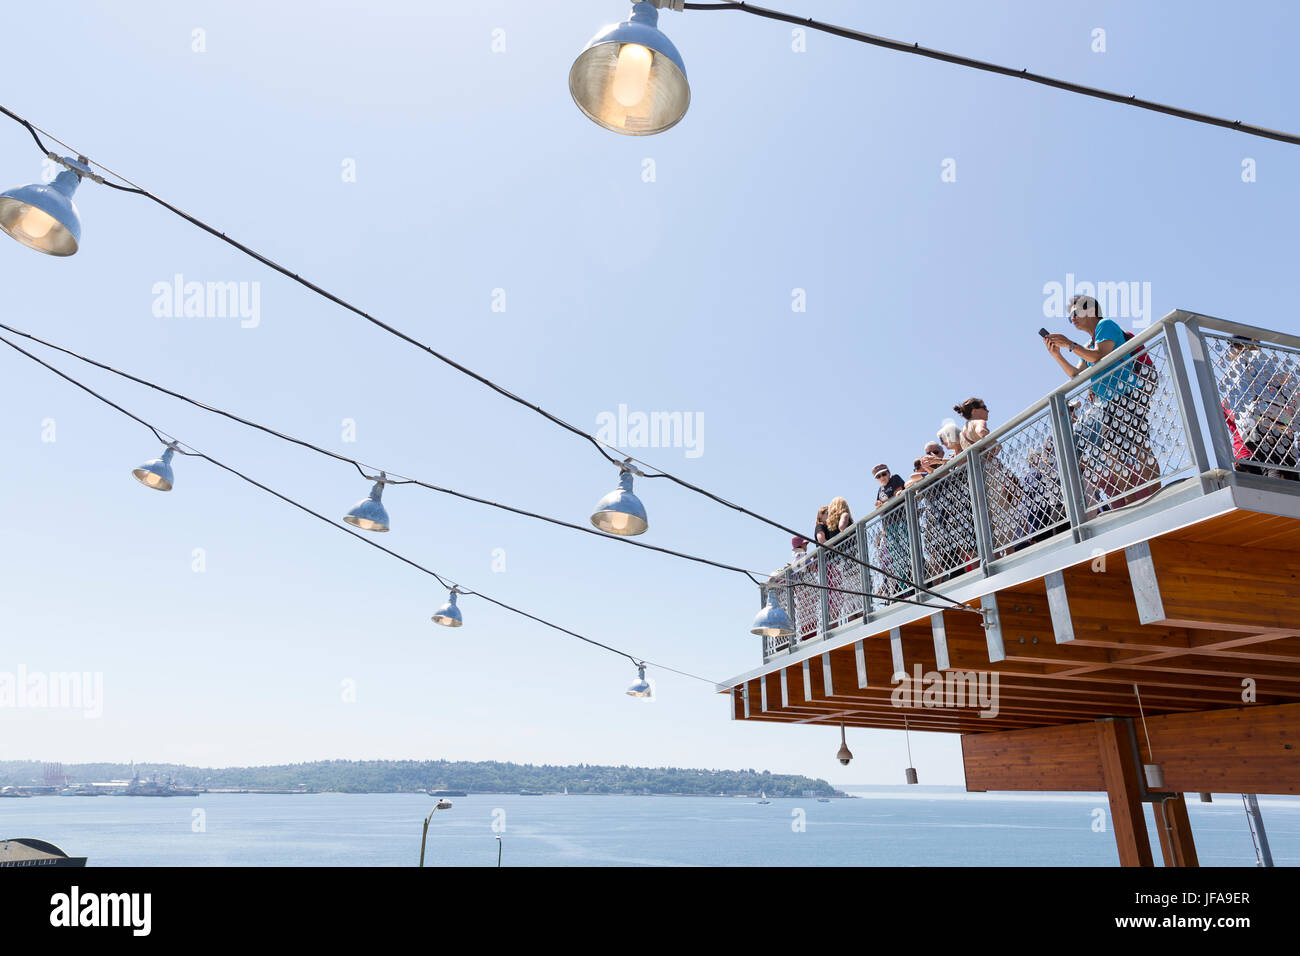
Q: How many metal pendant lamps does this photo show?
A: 8